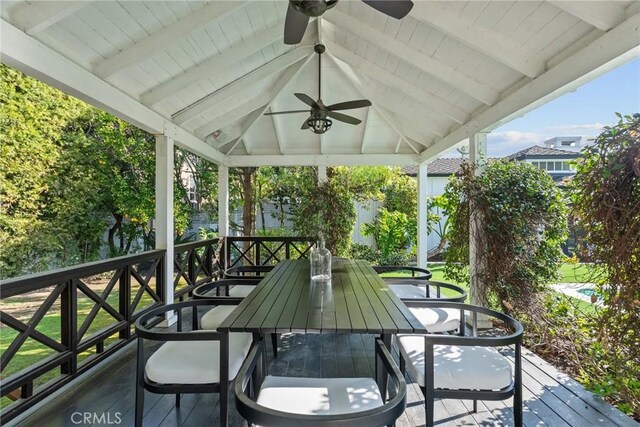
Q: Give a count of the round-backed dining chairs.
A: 7